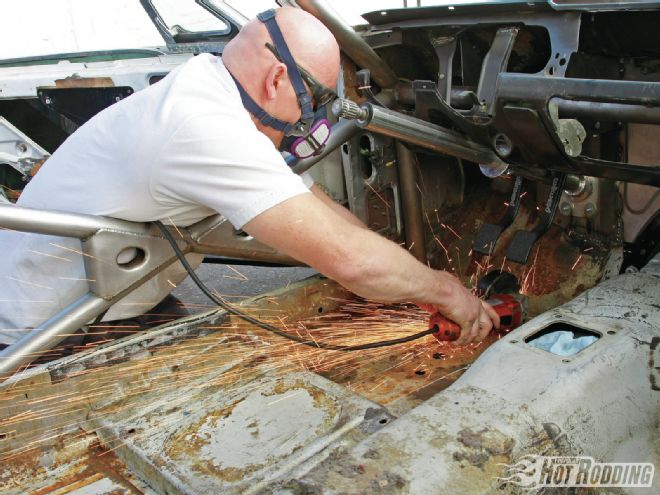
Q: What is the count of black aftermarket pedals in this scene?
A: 2